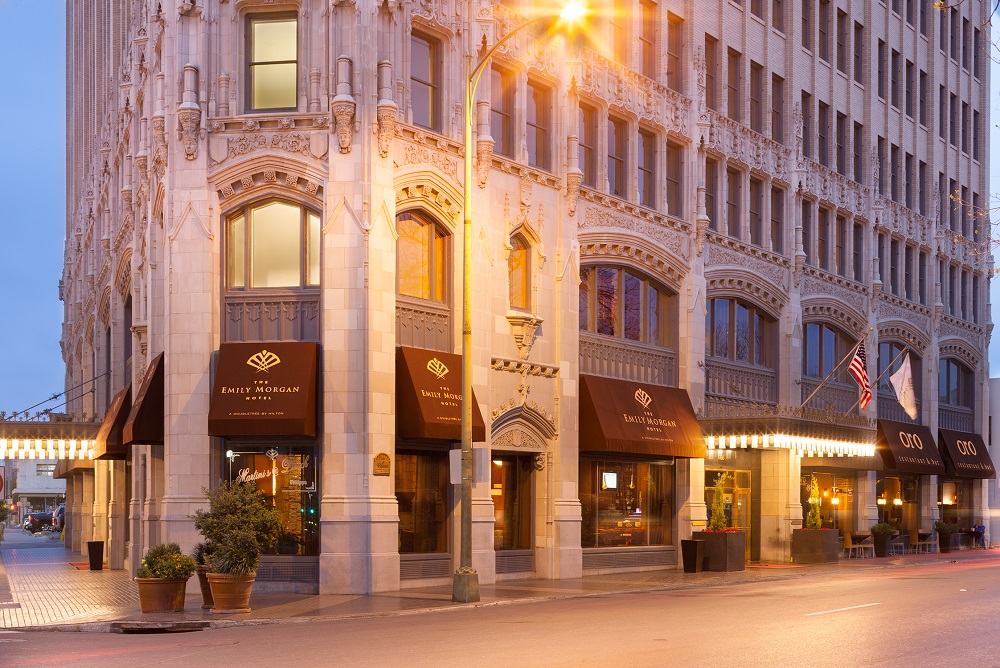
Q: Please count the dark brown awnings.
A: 7